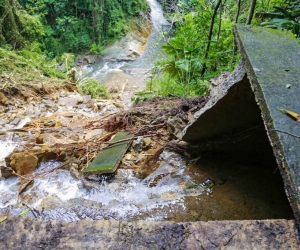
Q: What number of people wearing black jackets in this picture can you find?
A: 0